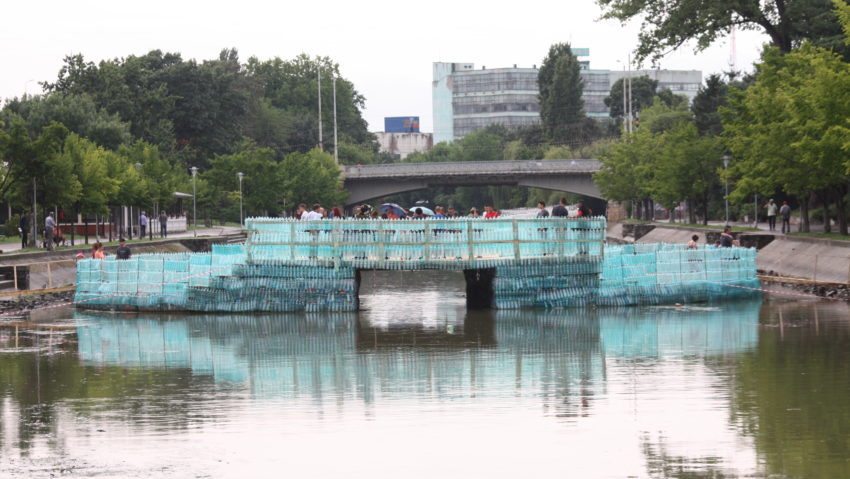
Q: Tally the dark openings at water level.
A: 1